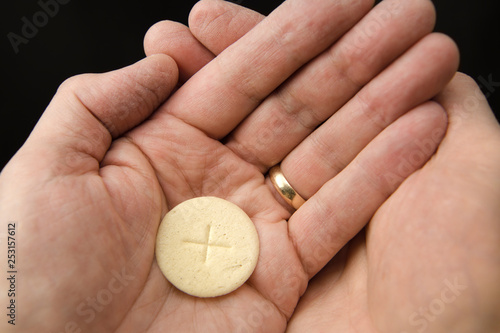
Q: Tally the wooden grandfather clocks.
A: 0